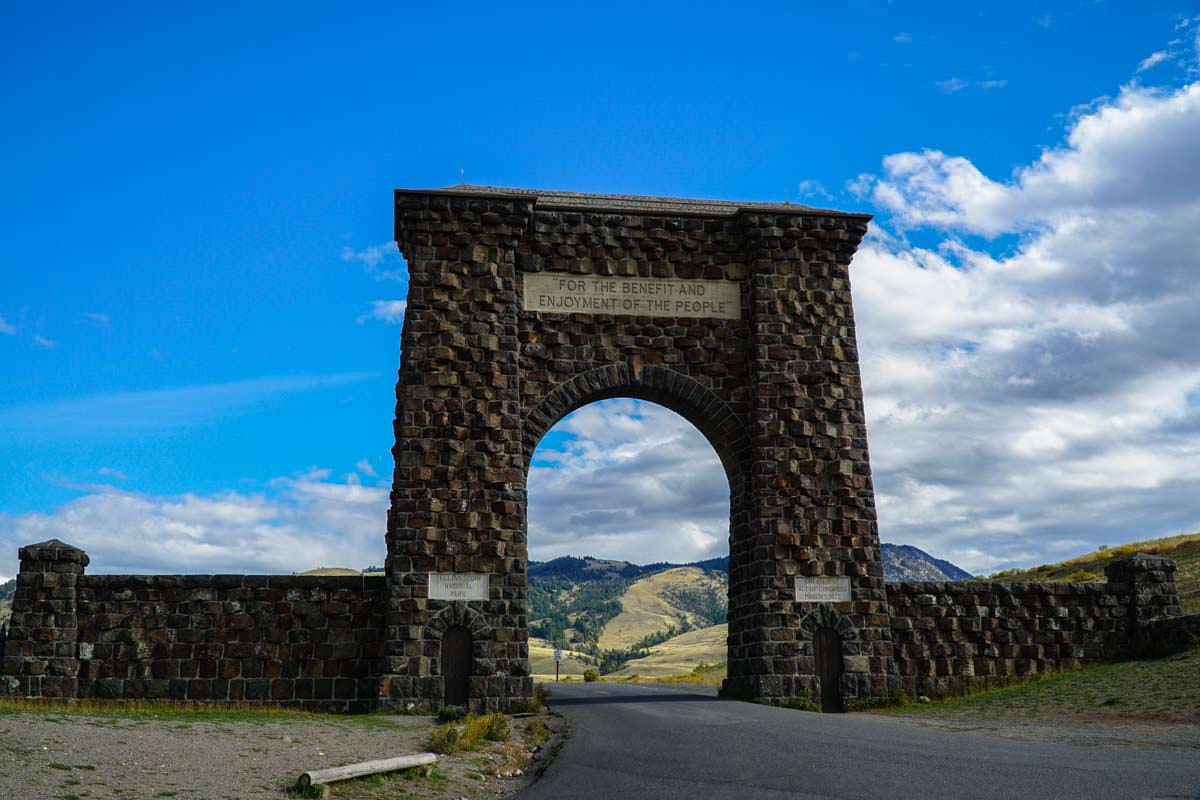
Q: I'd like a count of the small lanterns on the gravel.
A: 0